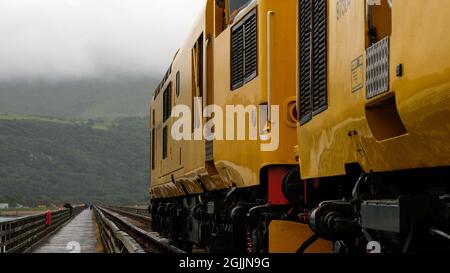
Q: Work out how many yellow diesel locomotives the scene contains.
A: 2